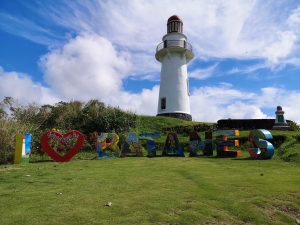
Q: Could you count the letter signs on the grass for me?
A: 8